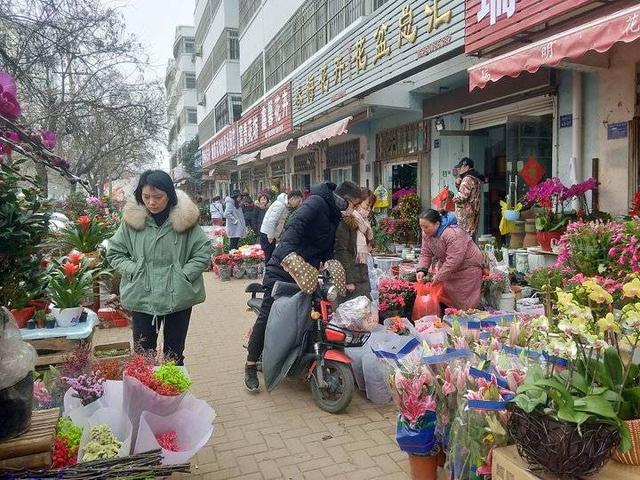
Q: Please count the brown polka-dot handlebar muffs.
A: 2